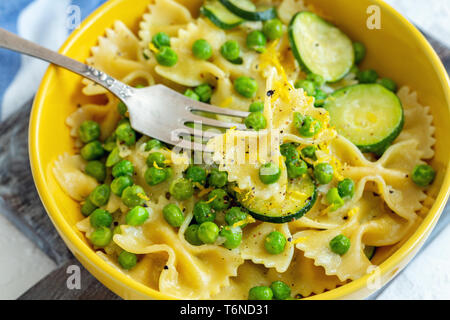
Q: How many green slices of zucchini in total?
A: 5